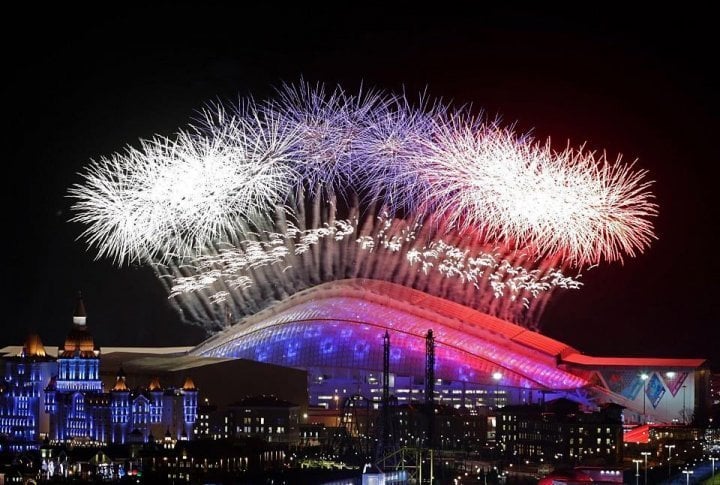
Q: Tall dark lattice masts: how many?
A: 2